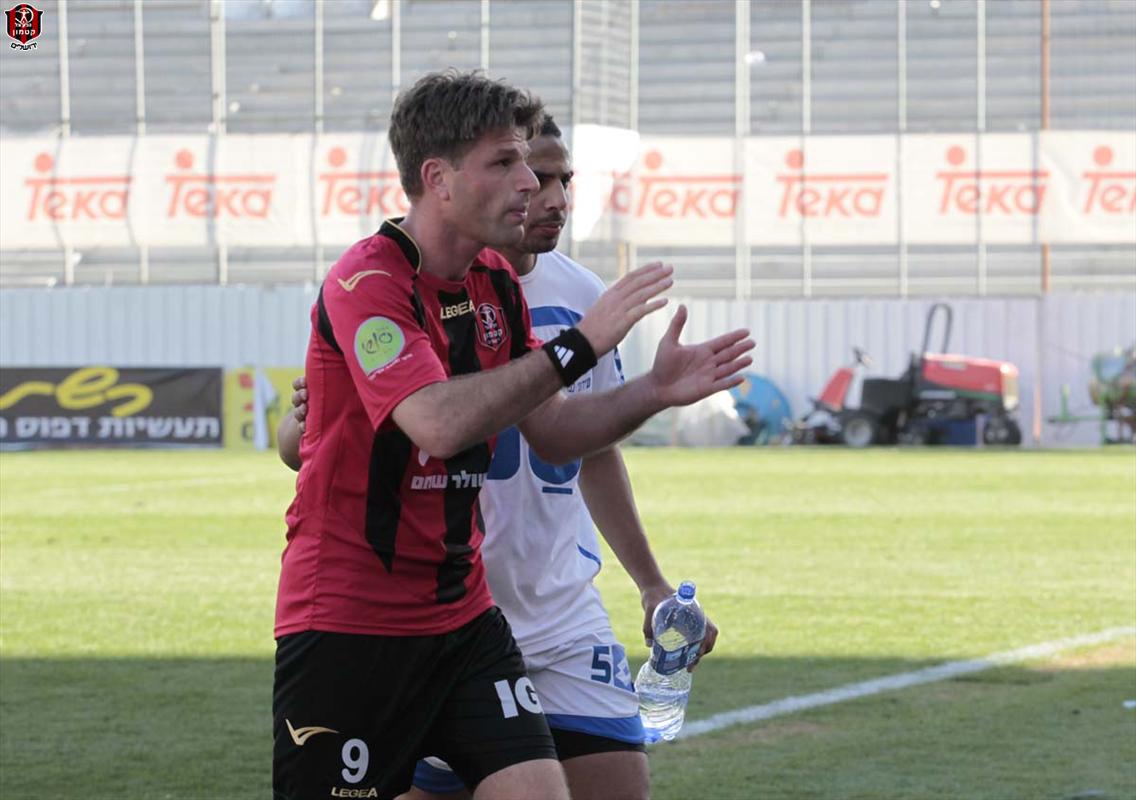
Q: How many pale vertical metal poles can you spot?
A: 12